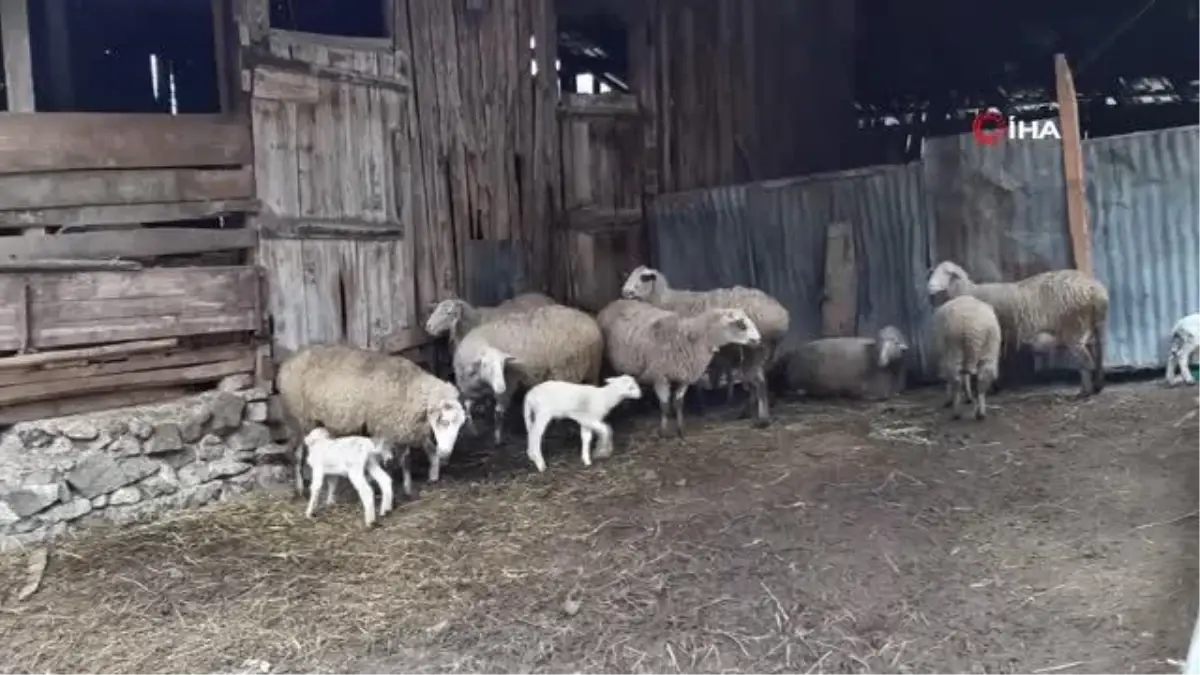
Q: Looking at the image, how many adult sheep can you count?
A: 8